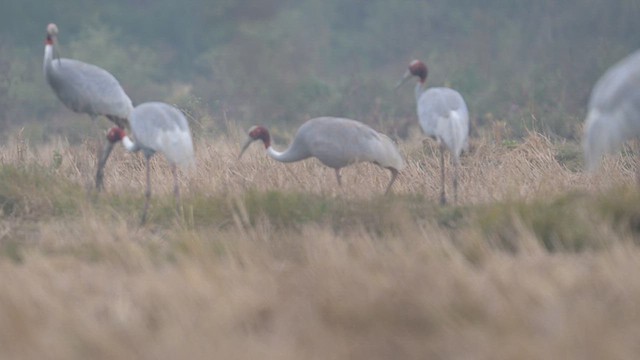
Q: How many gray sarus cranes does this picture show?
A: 5